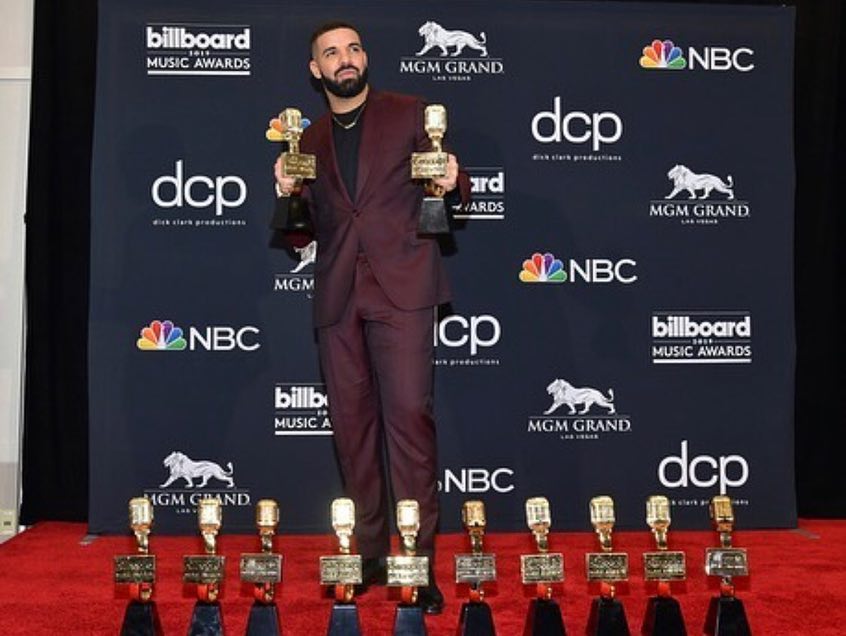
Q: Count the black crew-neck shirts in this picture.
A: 1